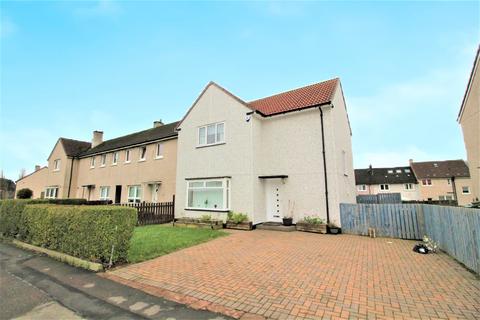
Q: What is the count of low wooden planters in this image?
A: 3